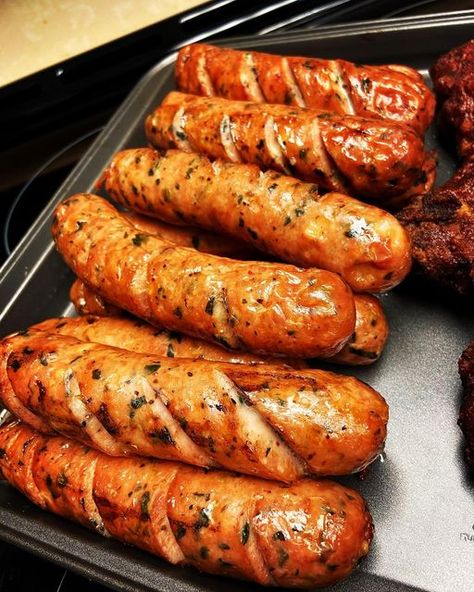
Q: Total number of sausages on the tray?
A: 9